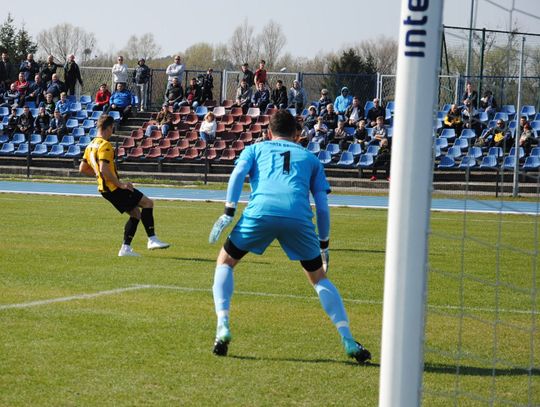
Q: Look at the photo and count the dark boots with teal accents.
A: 2